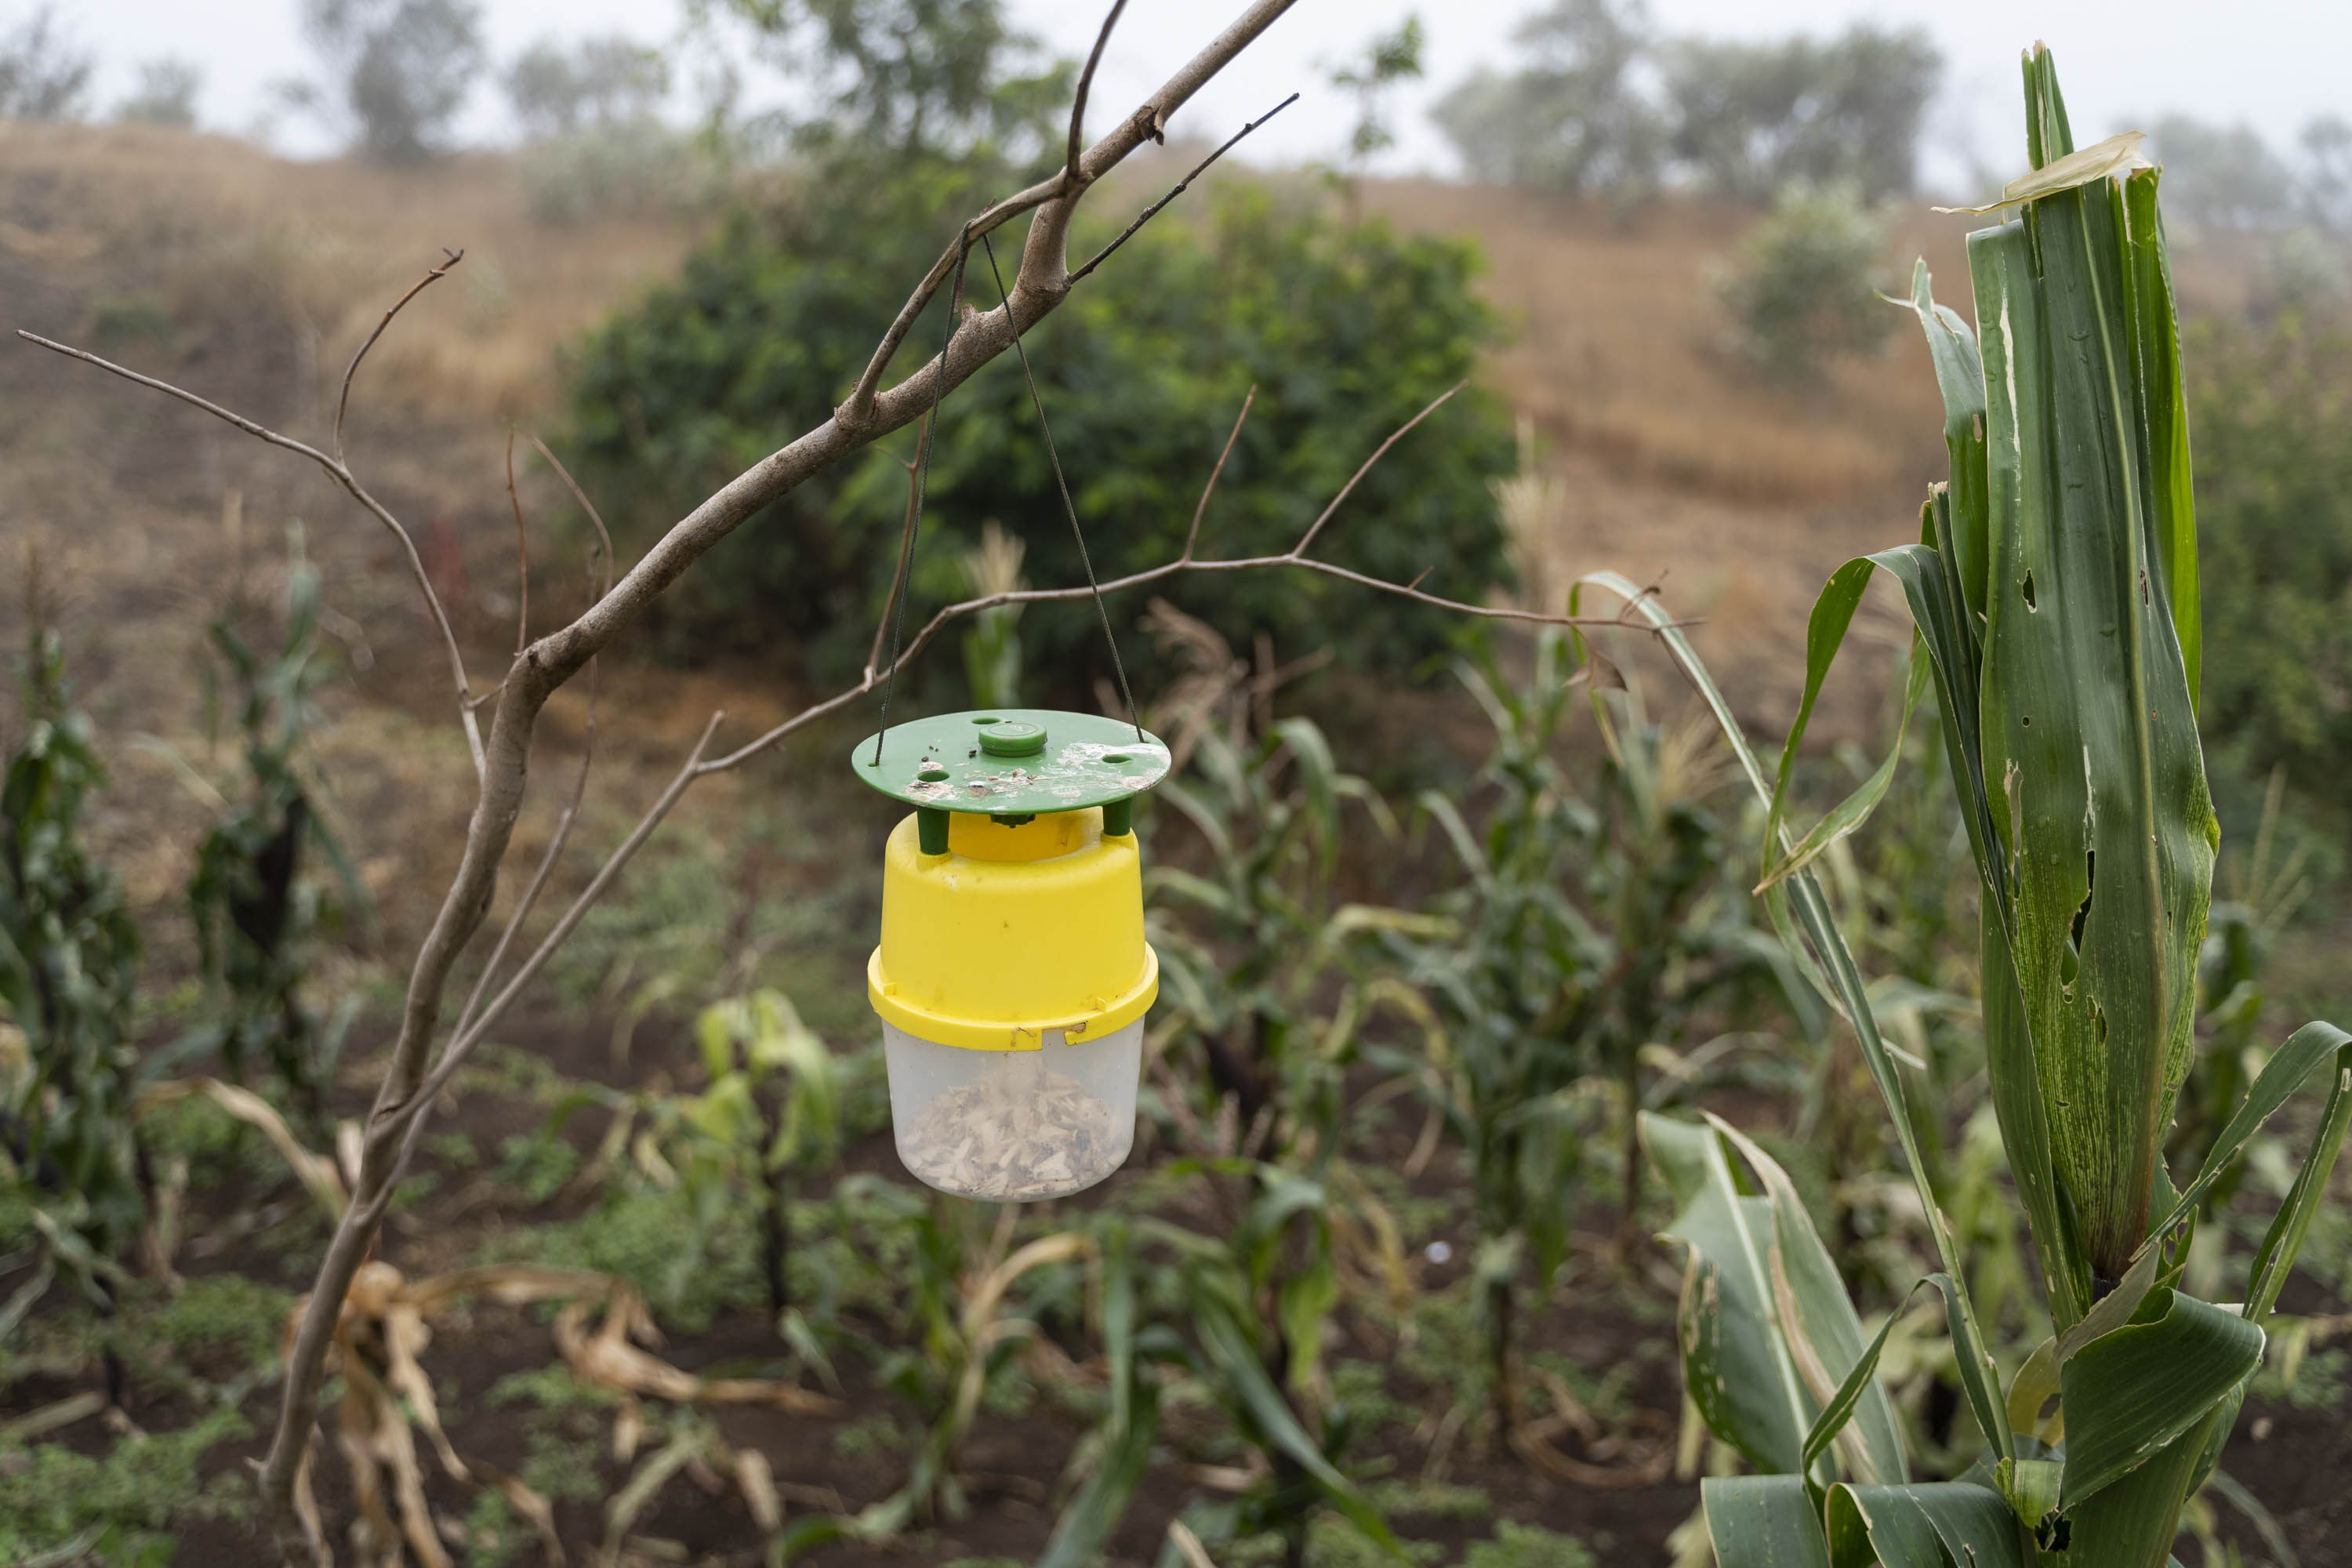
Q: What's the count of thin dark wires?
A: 2